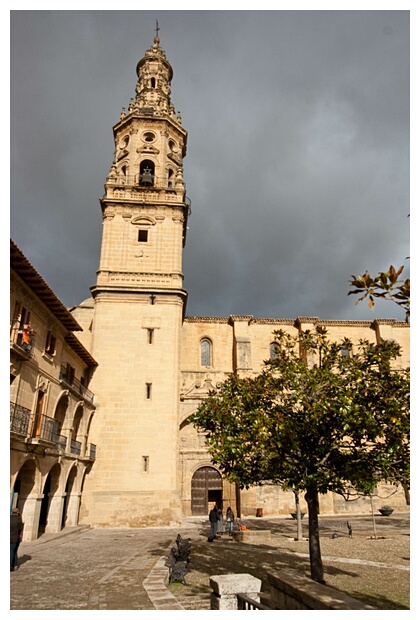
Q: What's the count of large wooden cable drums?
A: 0